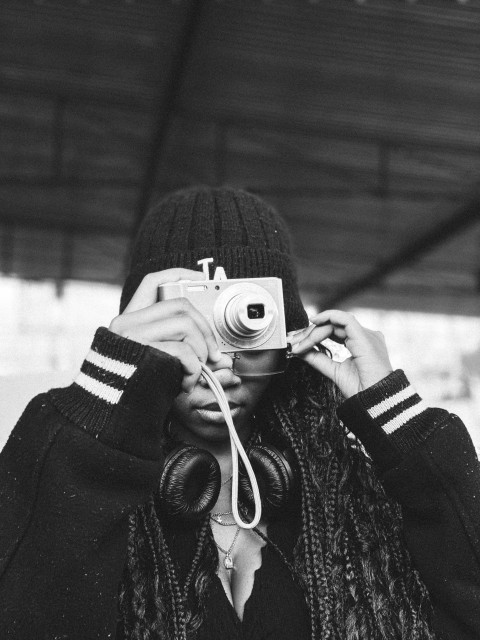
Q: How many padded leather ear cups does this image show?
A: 2